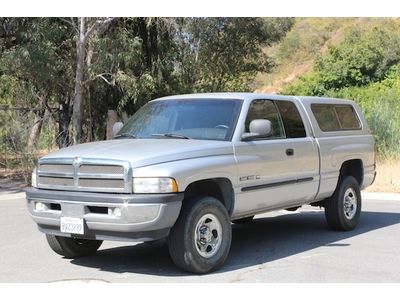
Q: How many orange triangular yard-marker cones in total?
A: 0